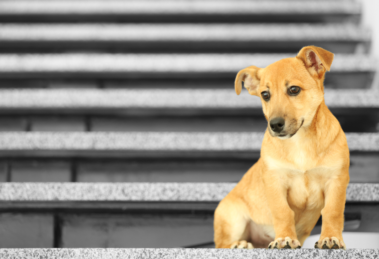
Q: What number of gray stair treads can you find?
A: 7